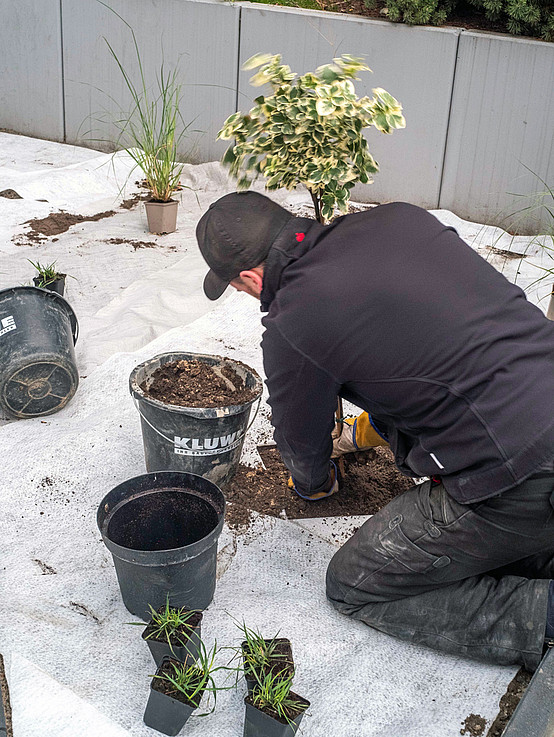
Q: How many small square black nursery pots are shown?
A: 5